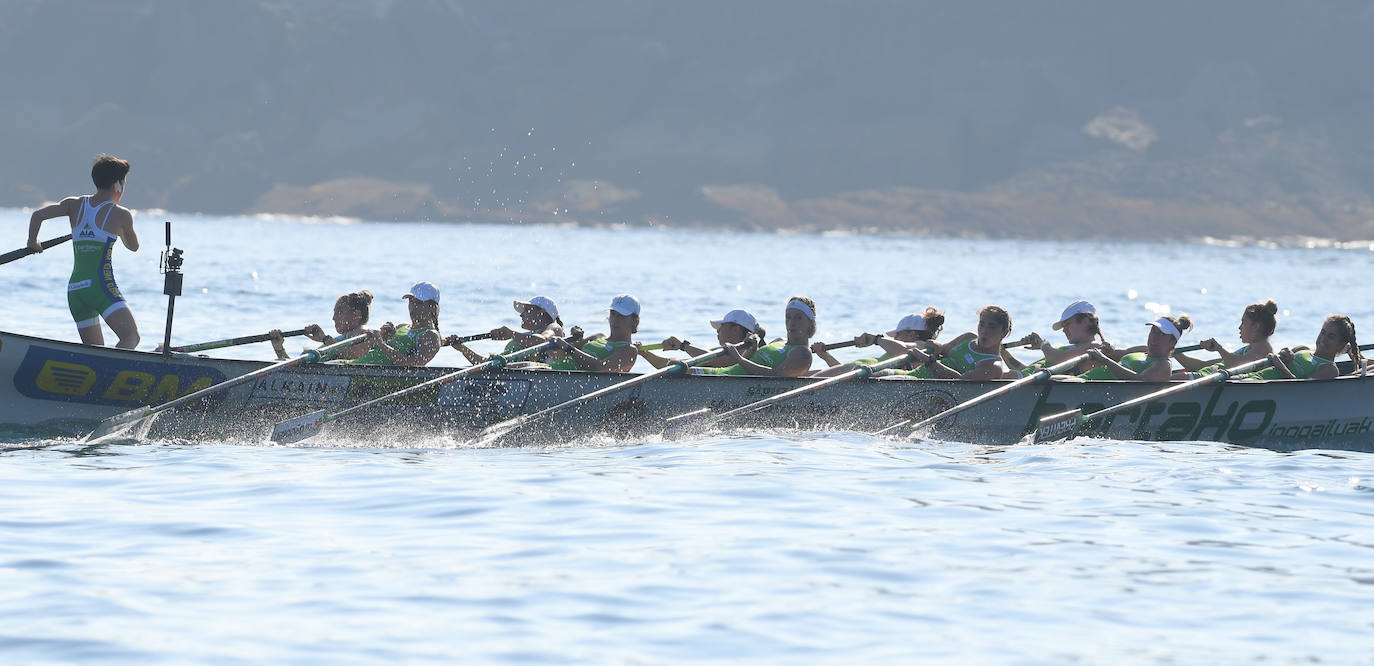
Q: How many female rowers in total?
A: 12